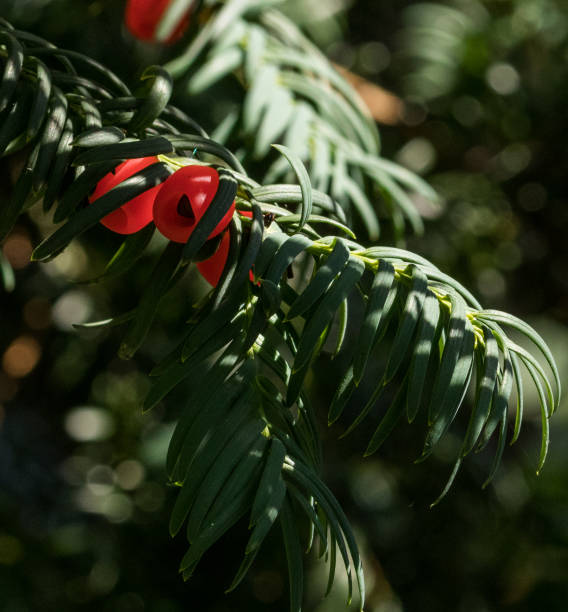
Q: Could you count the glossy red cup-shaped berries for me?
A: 4